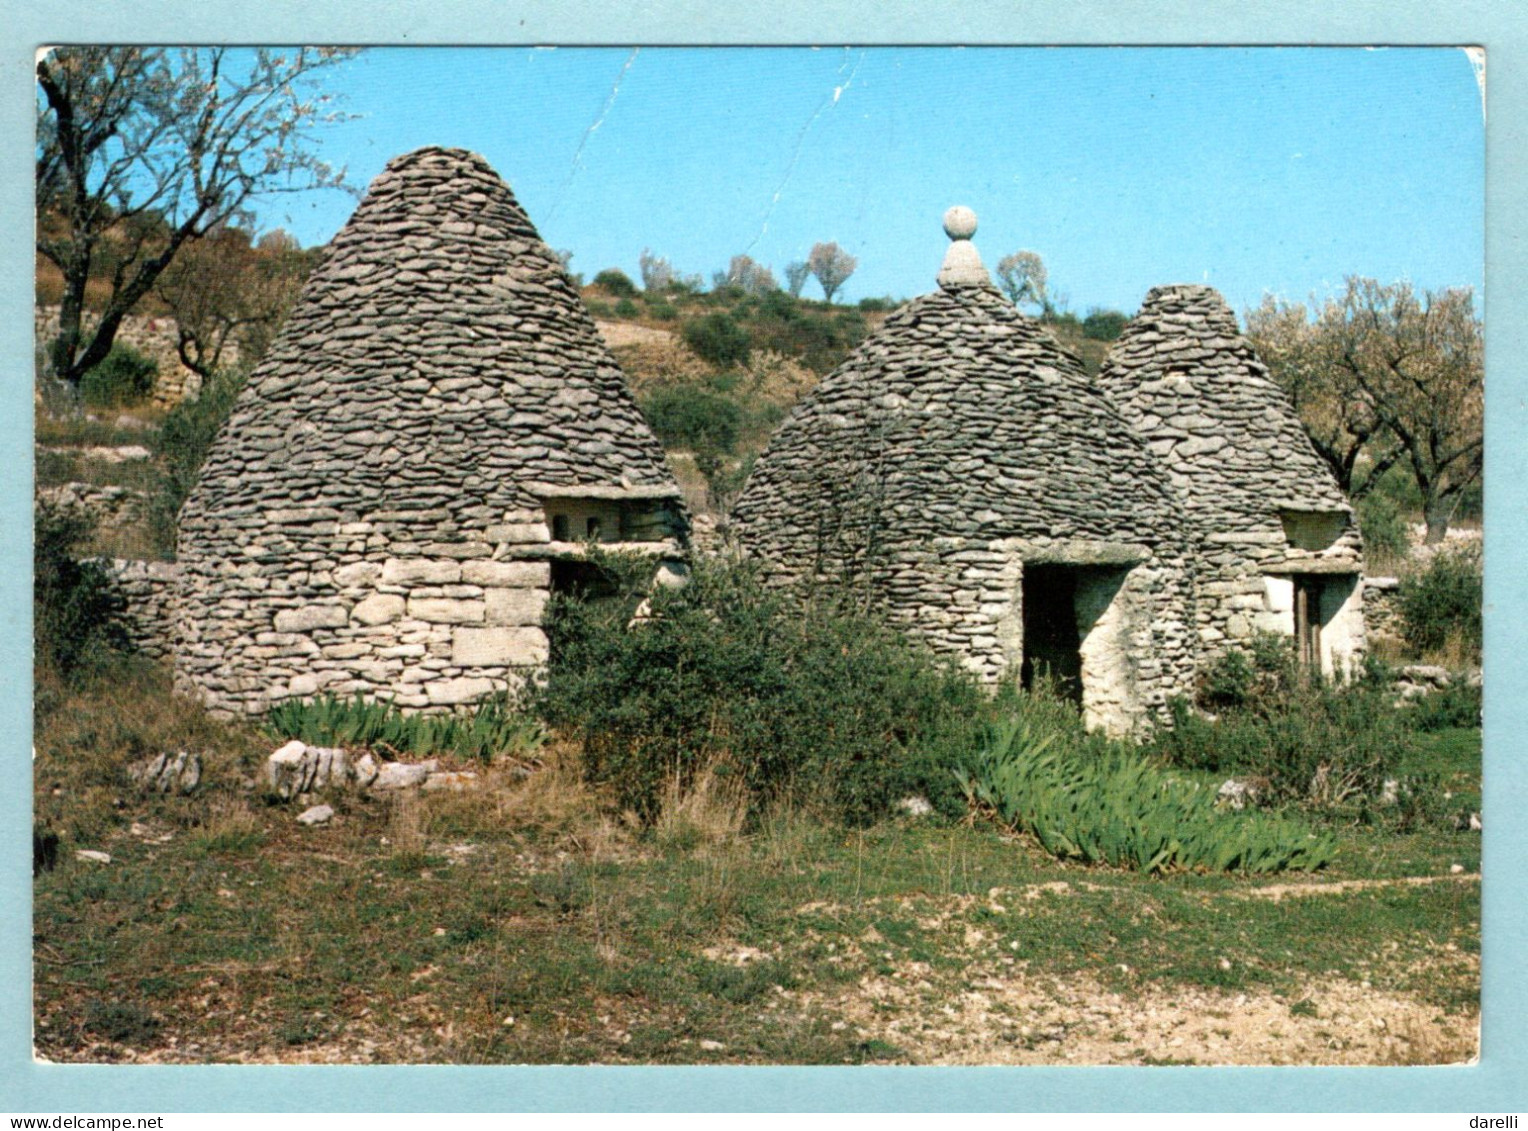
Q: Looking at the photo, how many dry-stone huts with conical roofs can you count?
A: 3